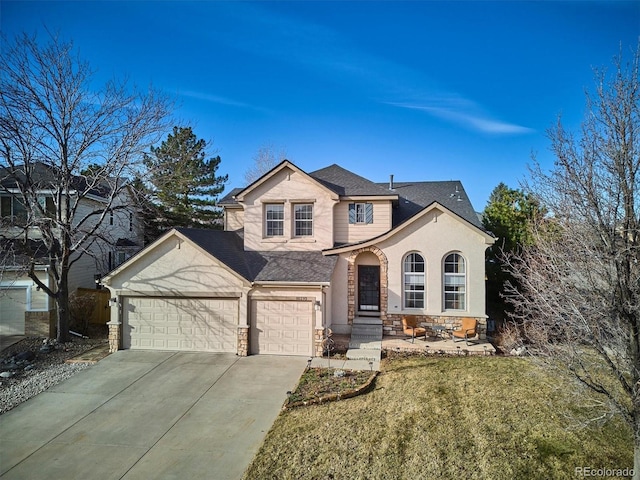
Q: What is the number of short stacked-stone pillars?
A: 3